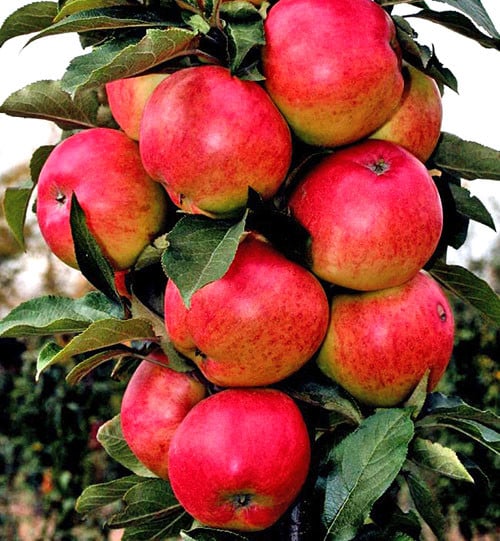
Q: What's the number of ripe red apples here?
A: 10